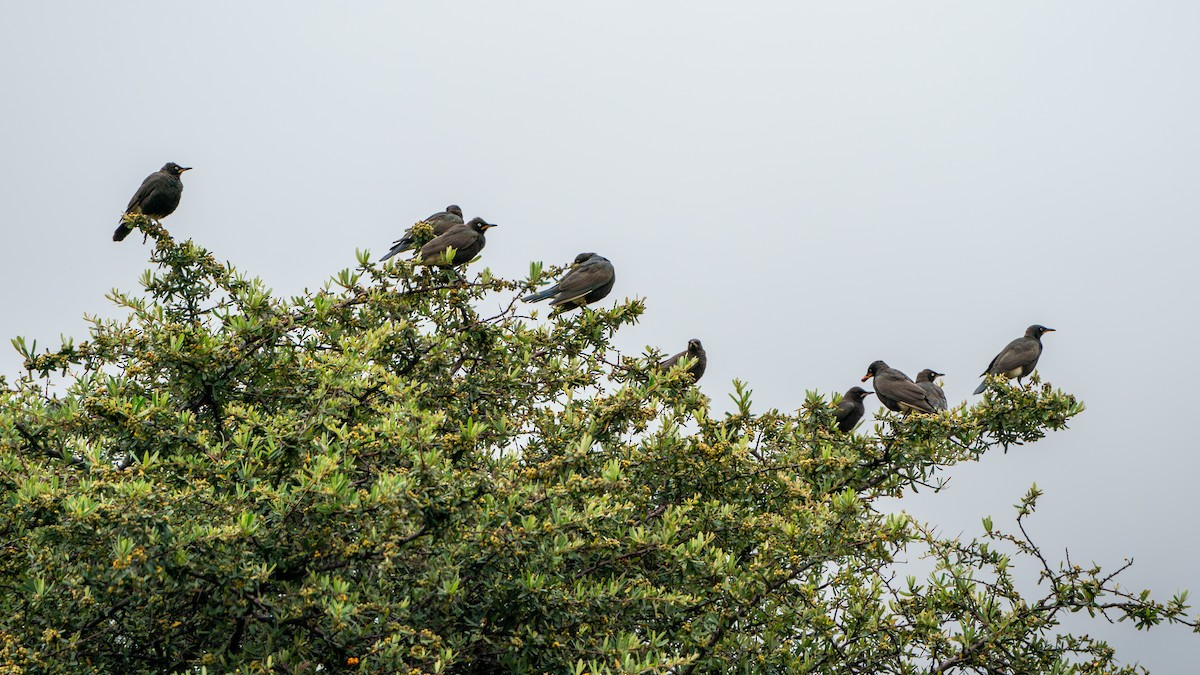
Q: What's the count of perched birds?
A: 9